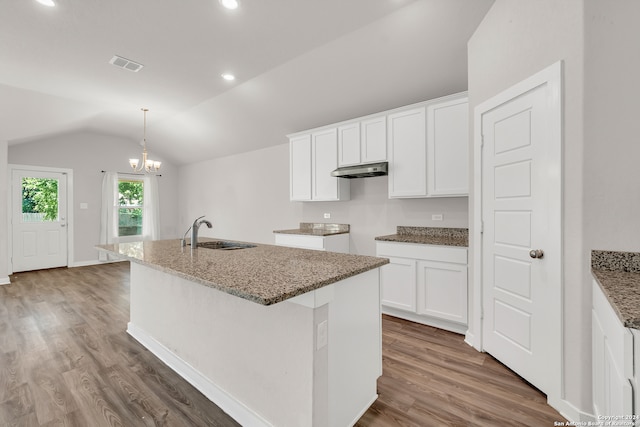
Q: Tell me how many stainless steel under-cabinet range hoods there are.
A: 1